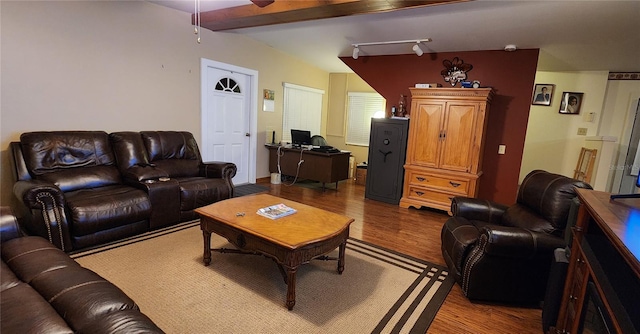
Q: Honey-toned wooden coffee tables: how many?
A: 1